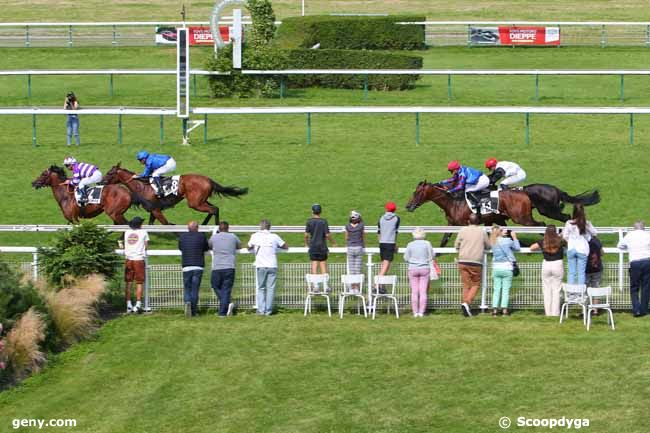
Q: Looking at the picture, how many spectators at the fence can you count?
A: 14